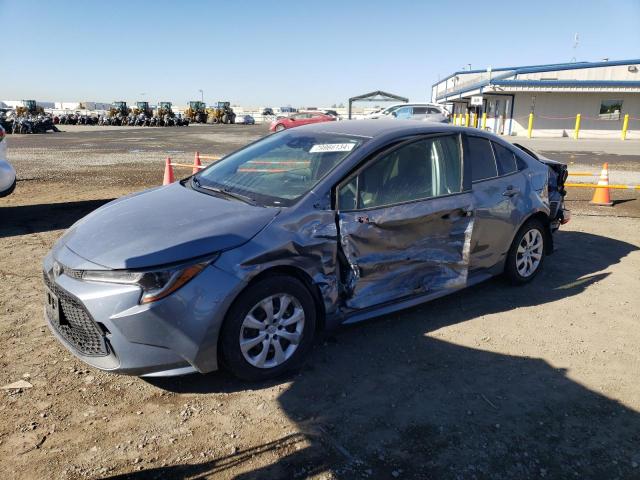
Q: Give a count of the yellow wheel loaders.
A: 6